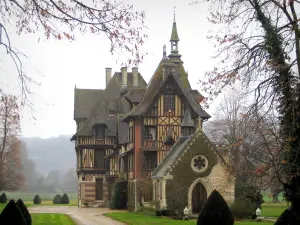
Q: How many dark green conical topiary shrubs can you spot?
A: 8